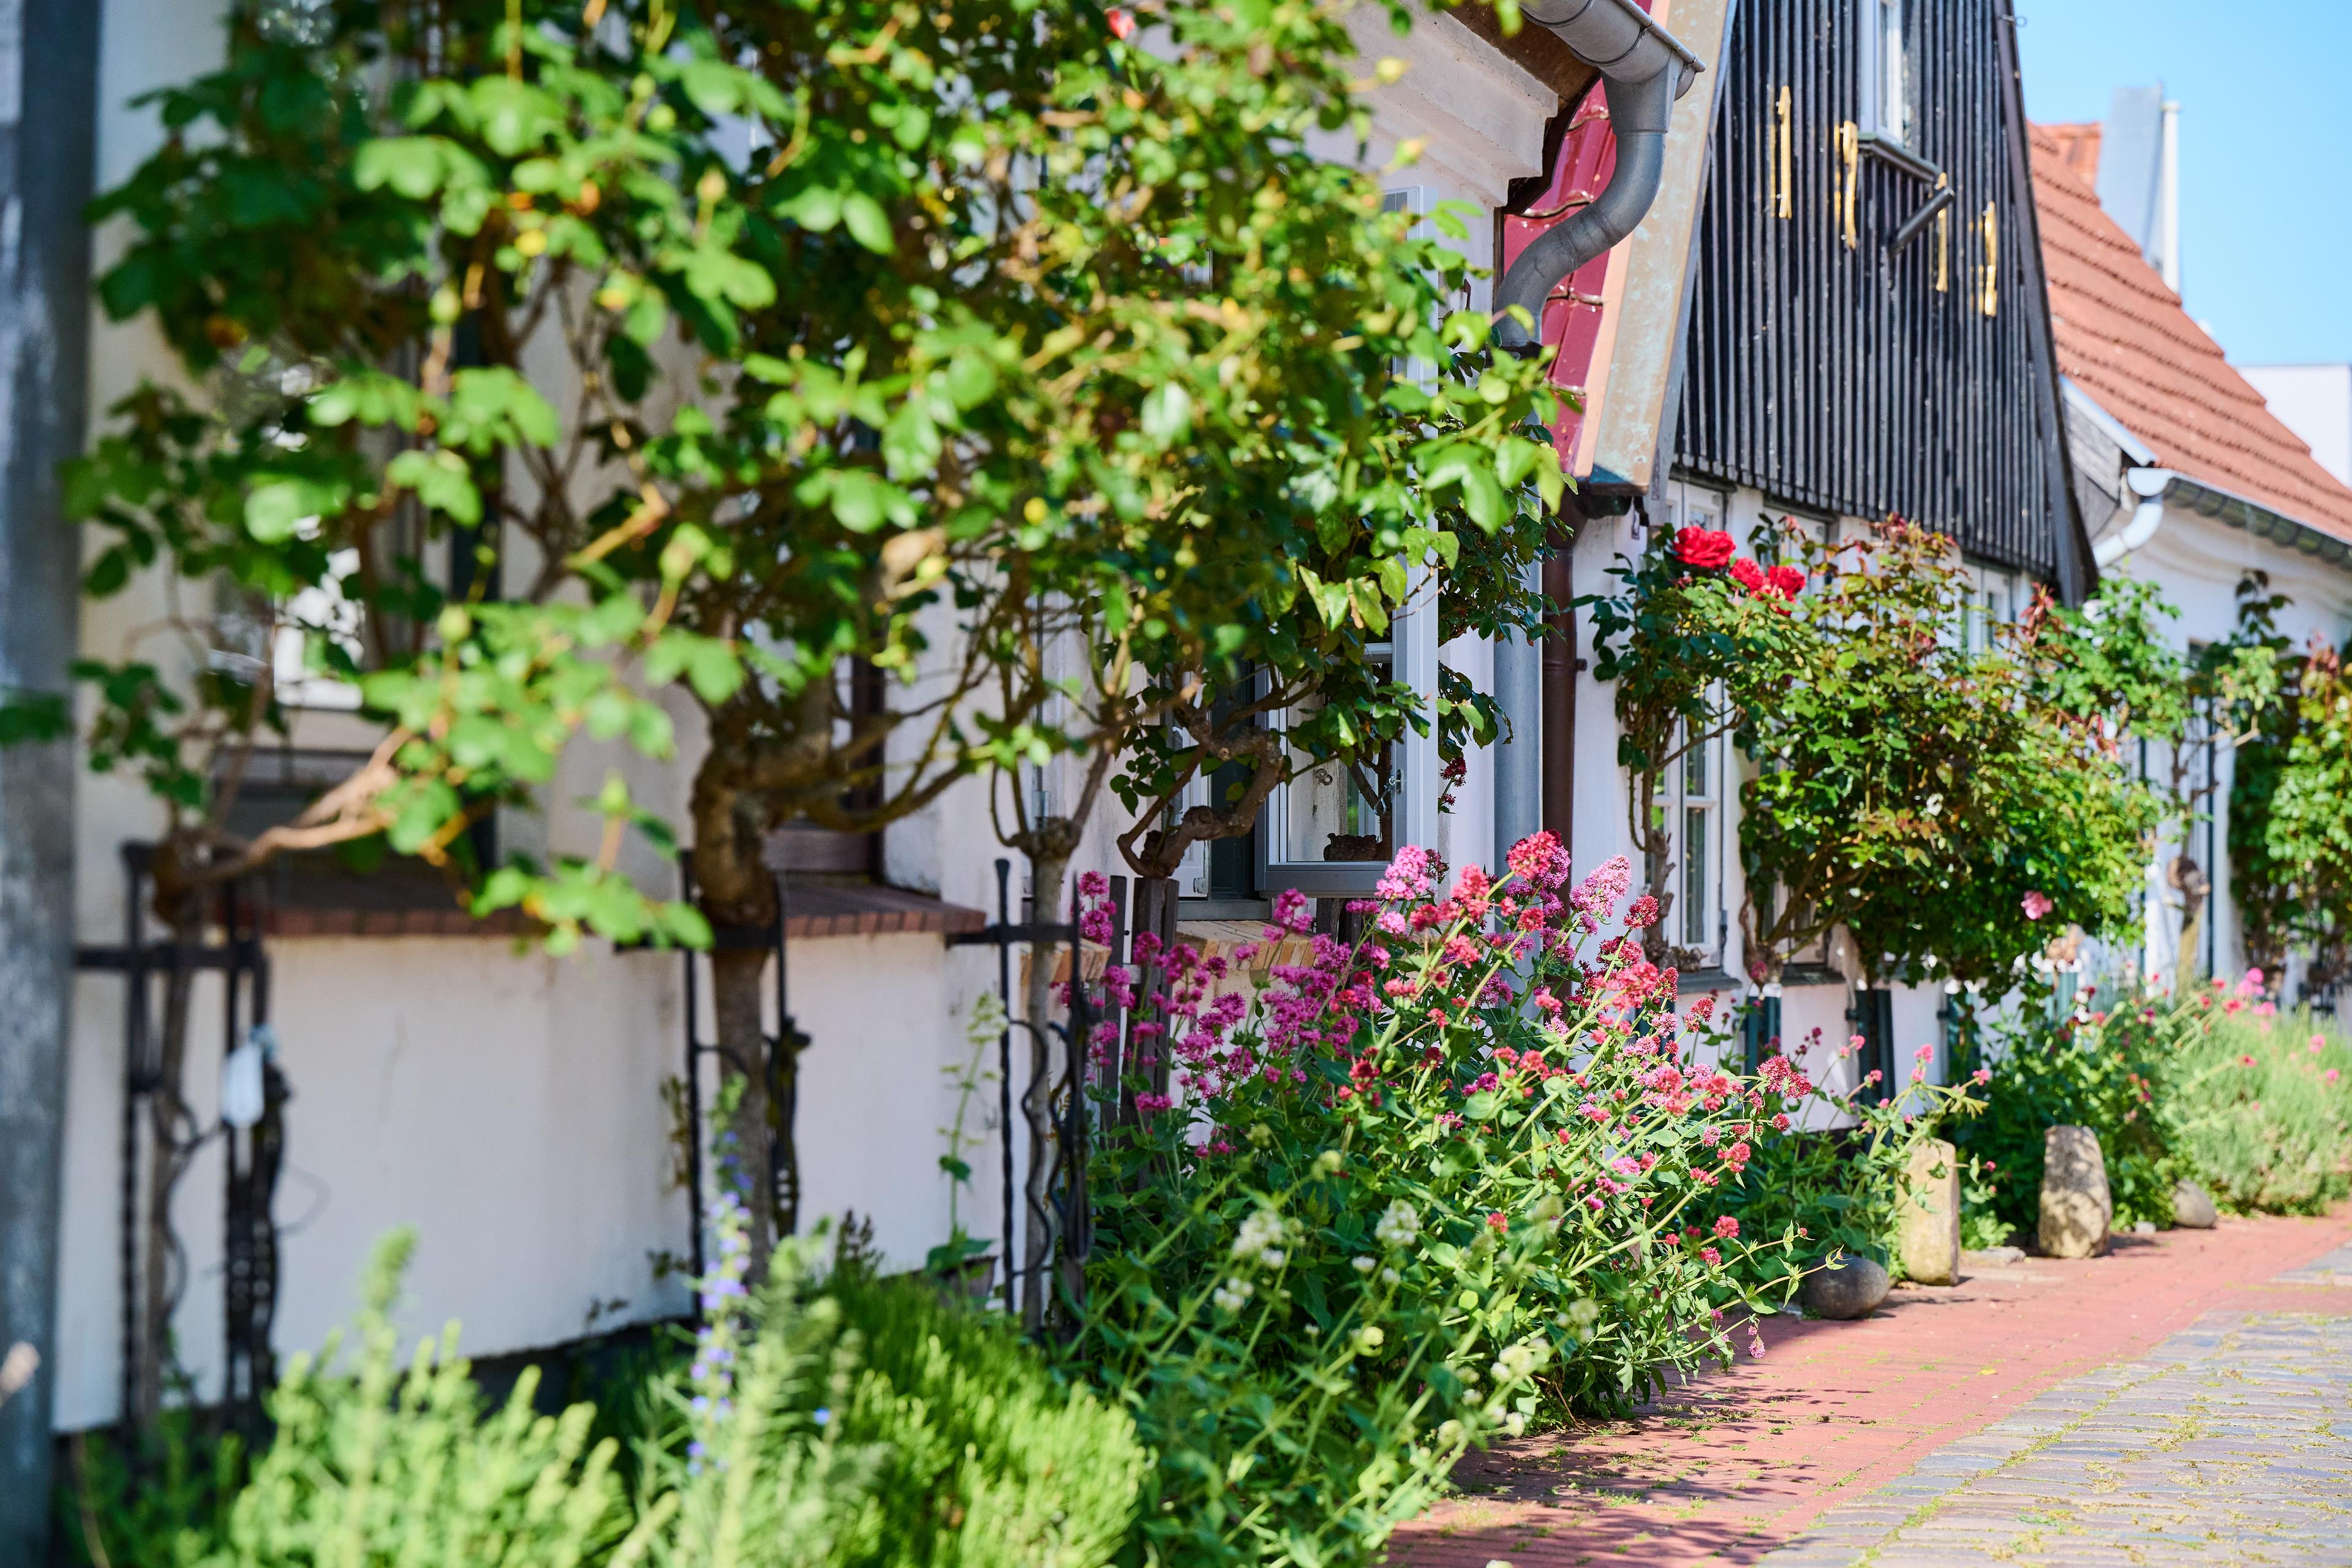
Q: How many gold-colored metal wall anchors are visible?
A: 4